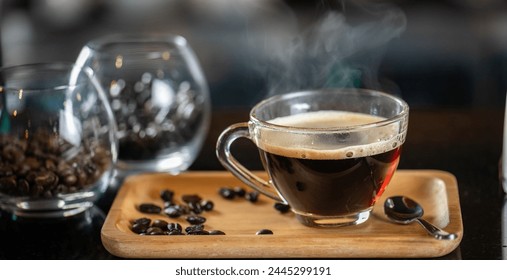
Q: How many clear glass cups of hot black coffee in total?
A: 1